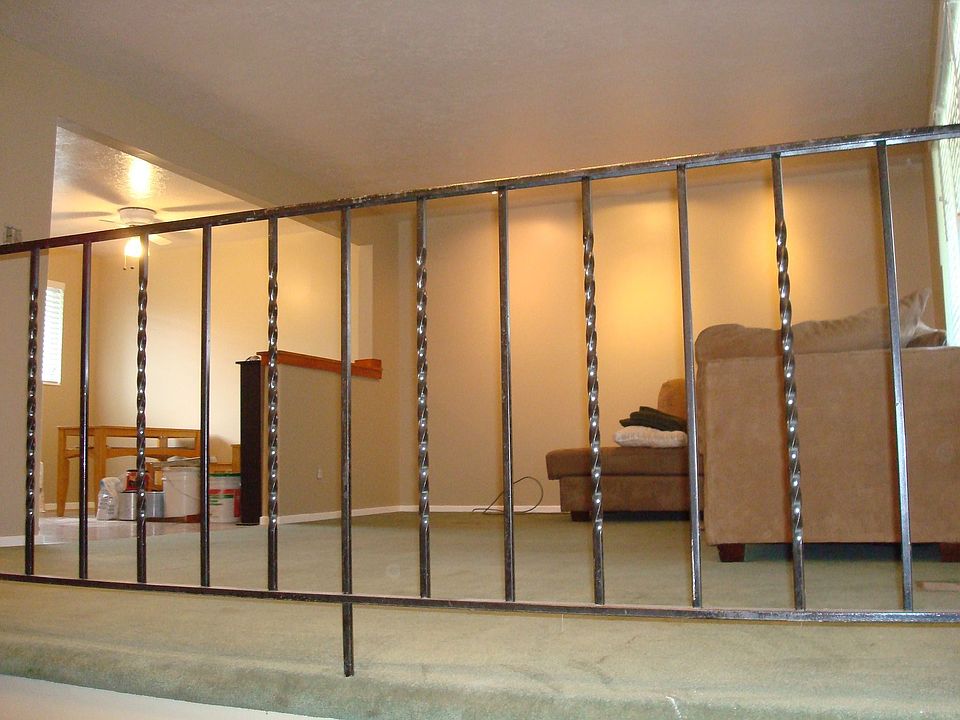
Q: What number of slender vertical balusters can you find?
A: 12